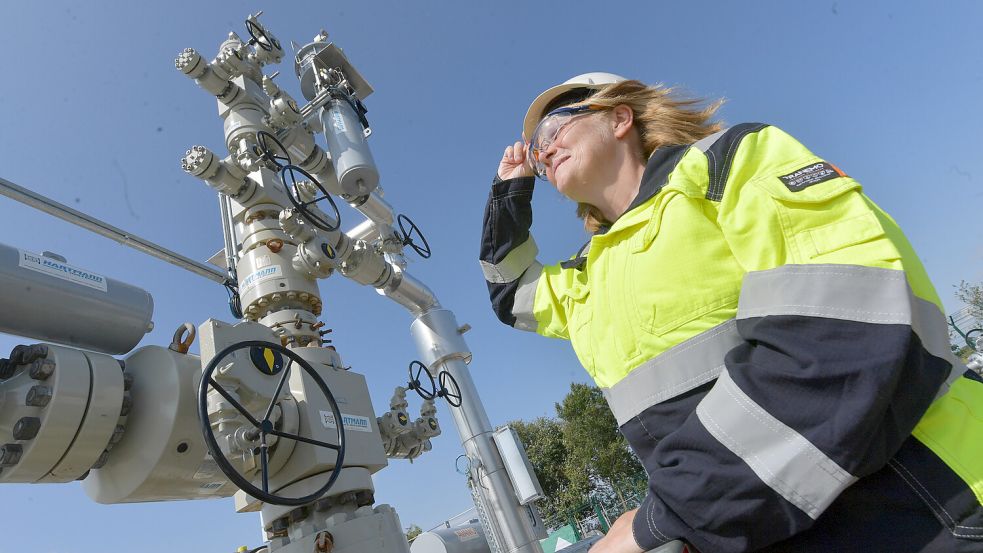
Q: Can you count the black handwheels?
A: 7